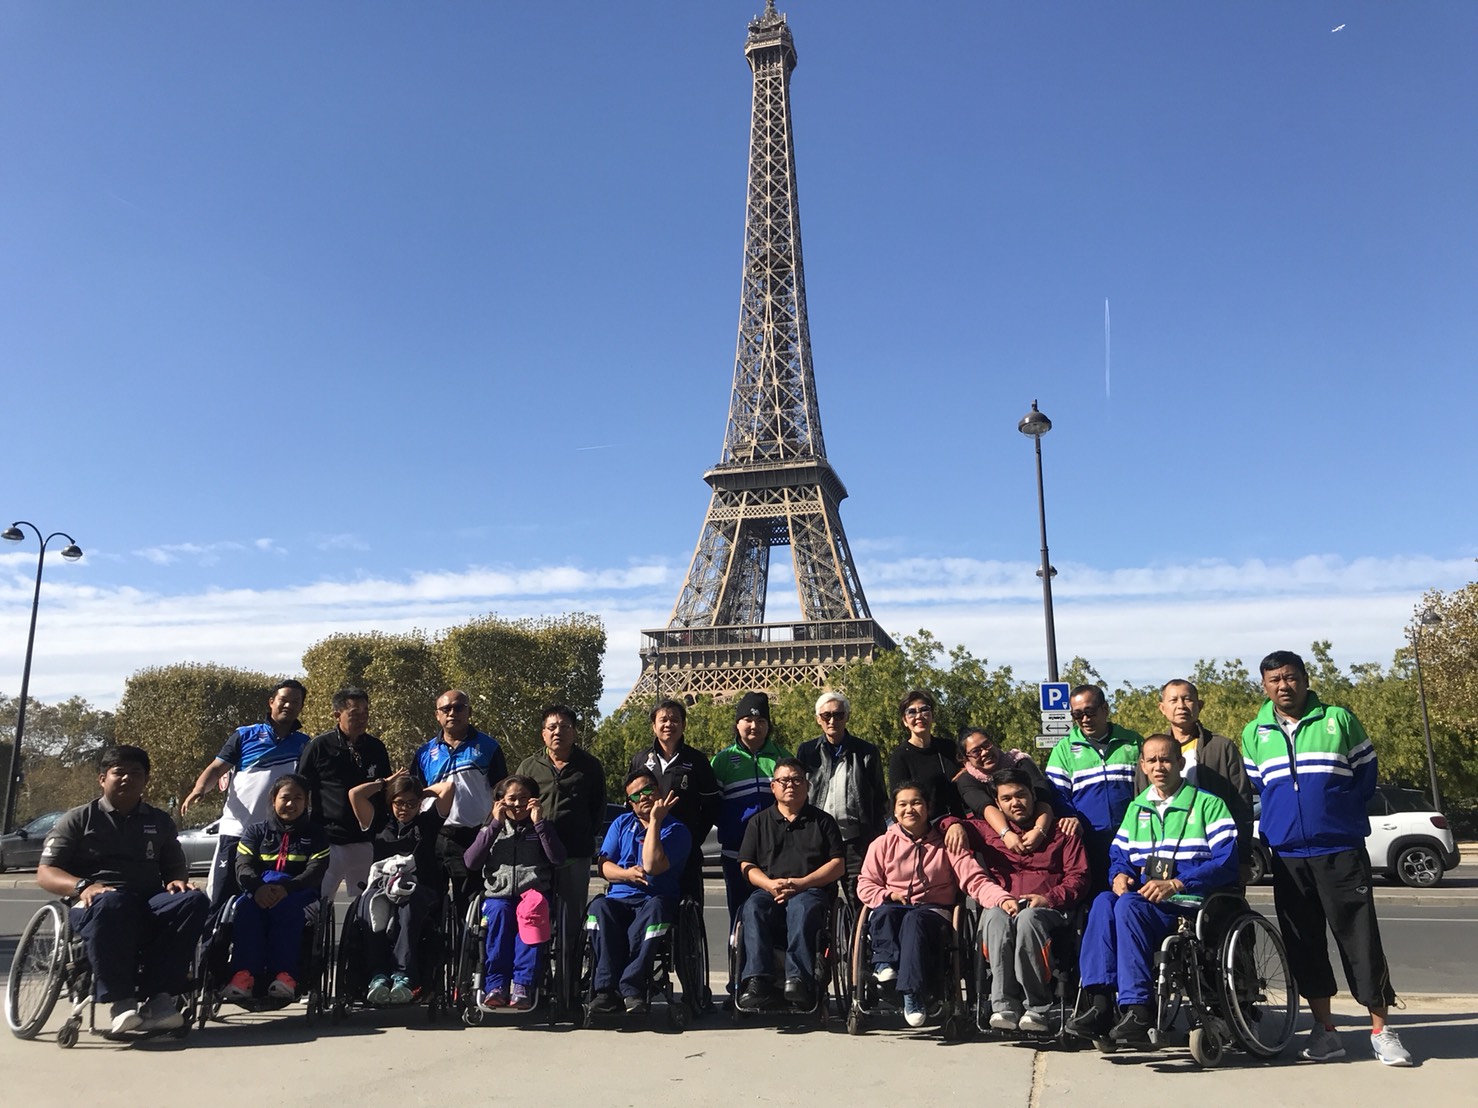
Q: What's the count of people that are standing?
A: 12